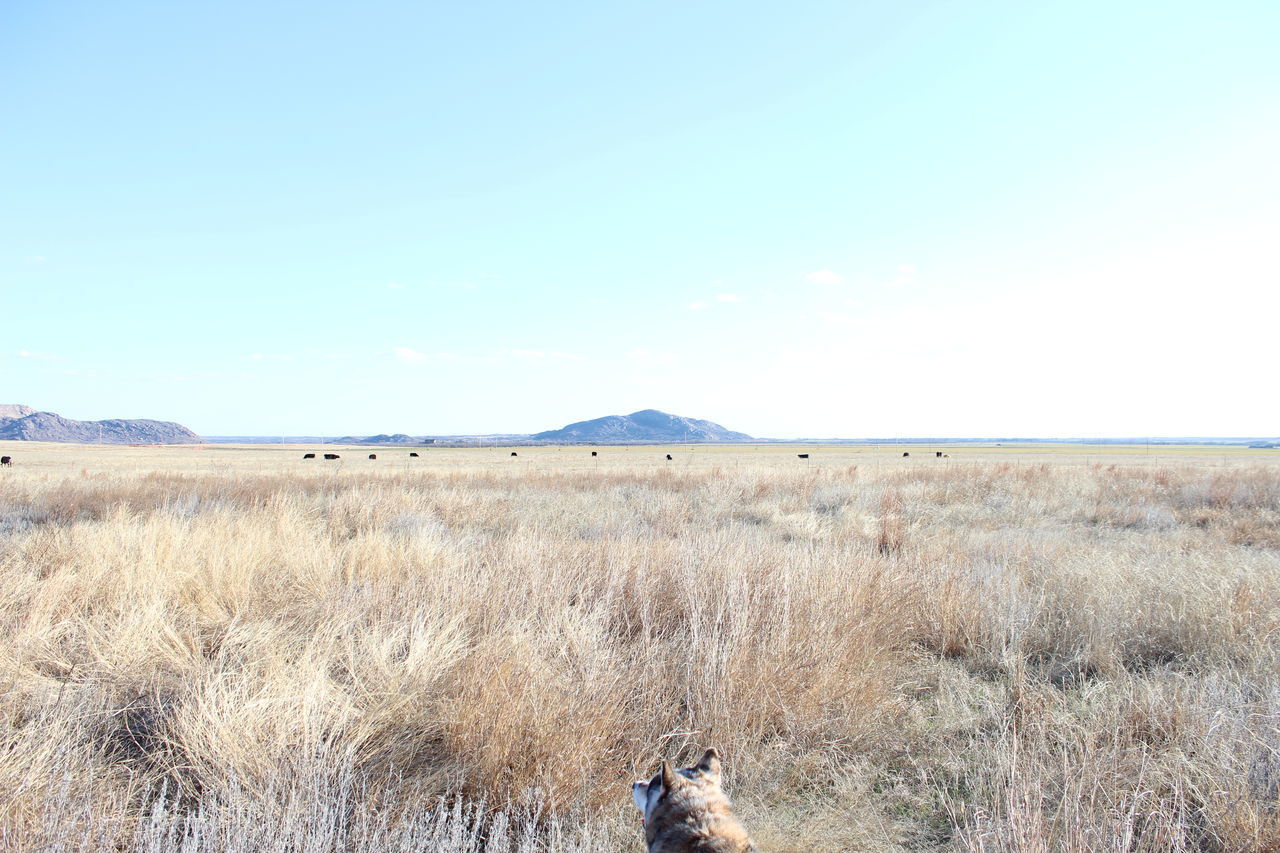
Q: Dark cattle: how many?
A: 11